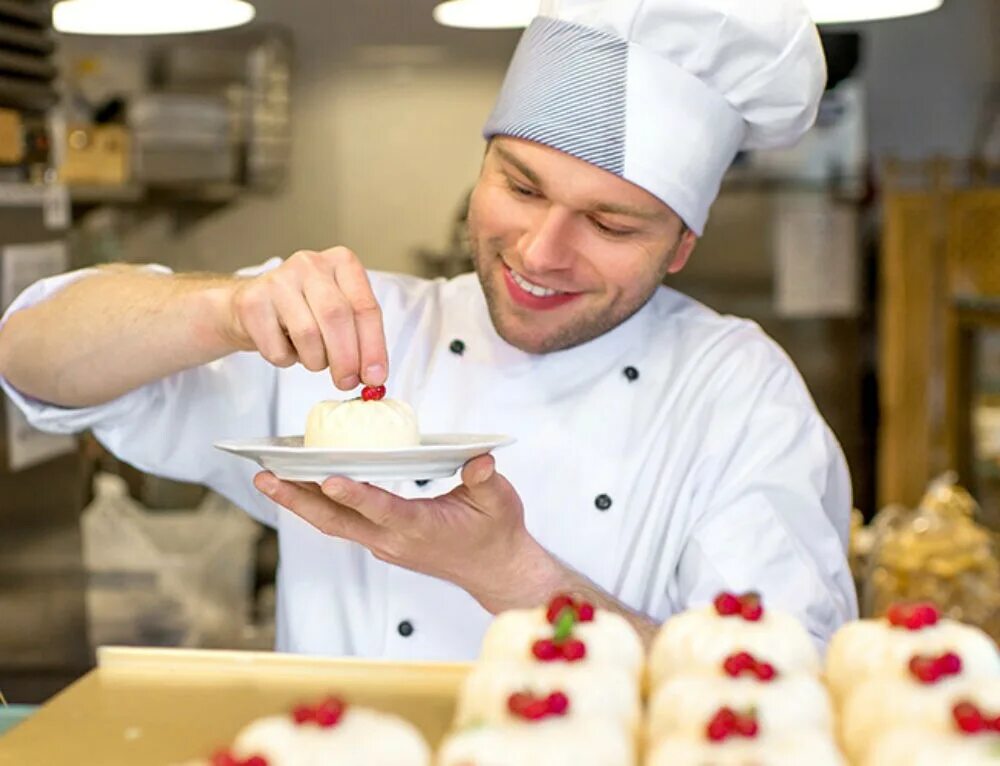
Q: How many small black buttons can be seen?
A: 5